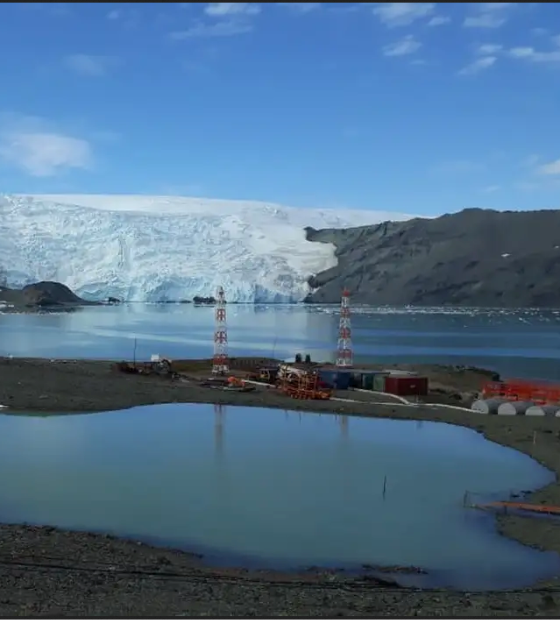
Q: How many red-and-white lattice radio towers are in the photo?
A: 2